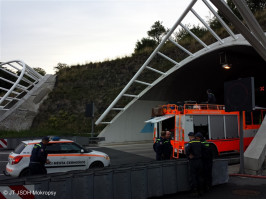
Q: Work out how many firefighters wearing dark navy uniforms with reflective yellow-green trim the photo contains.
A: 5